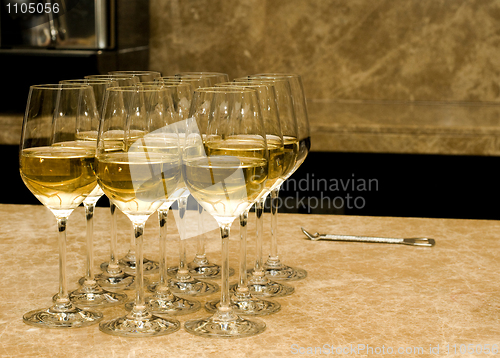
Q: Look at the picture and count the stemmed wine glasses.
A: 12